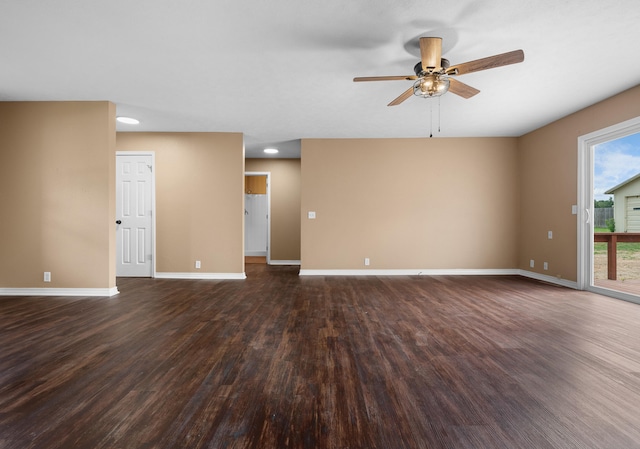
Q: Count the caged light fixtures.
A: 1